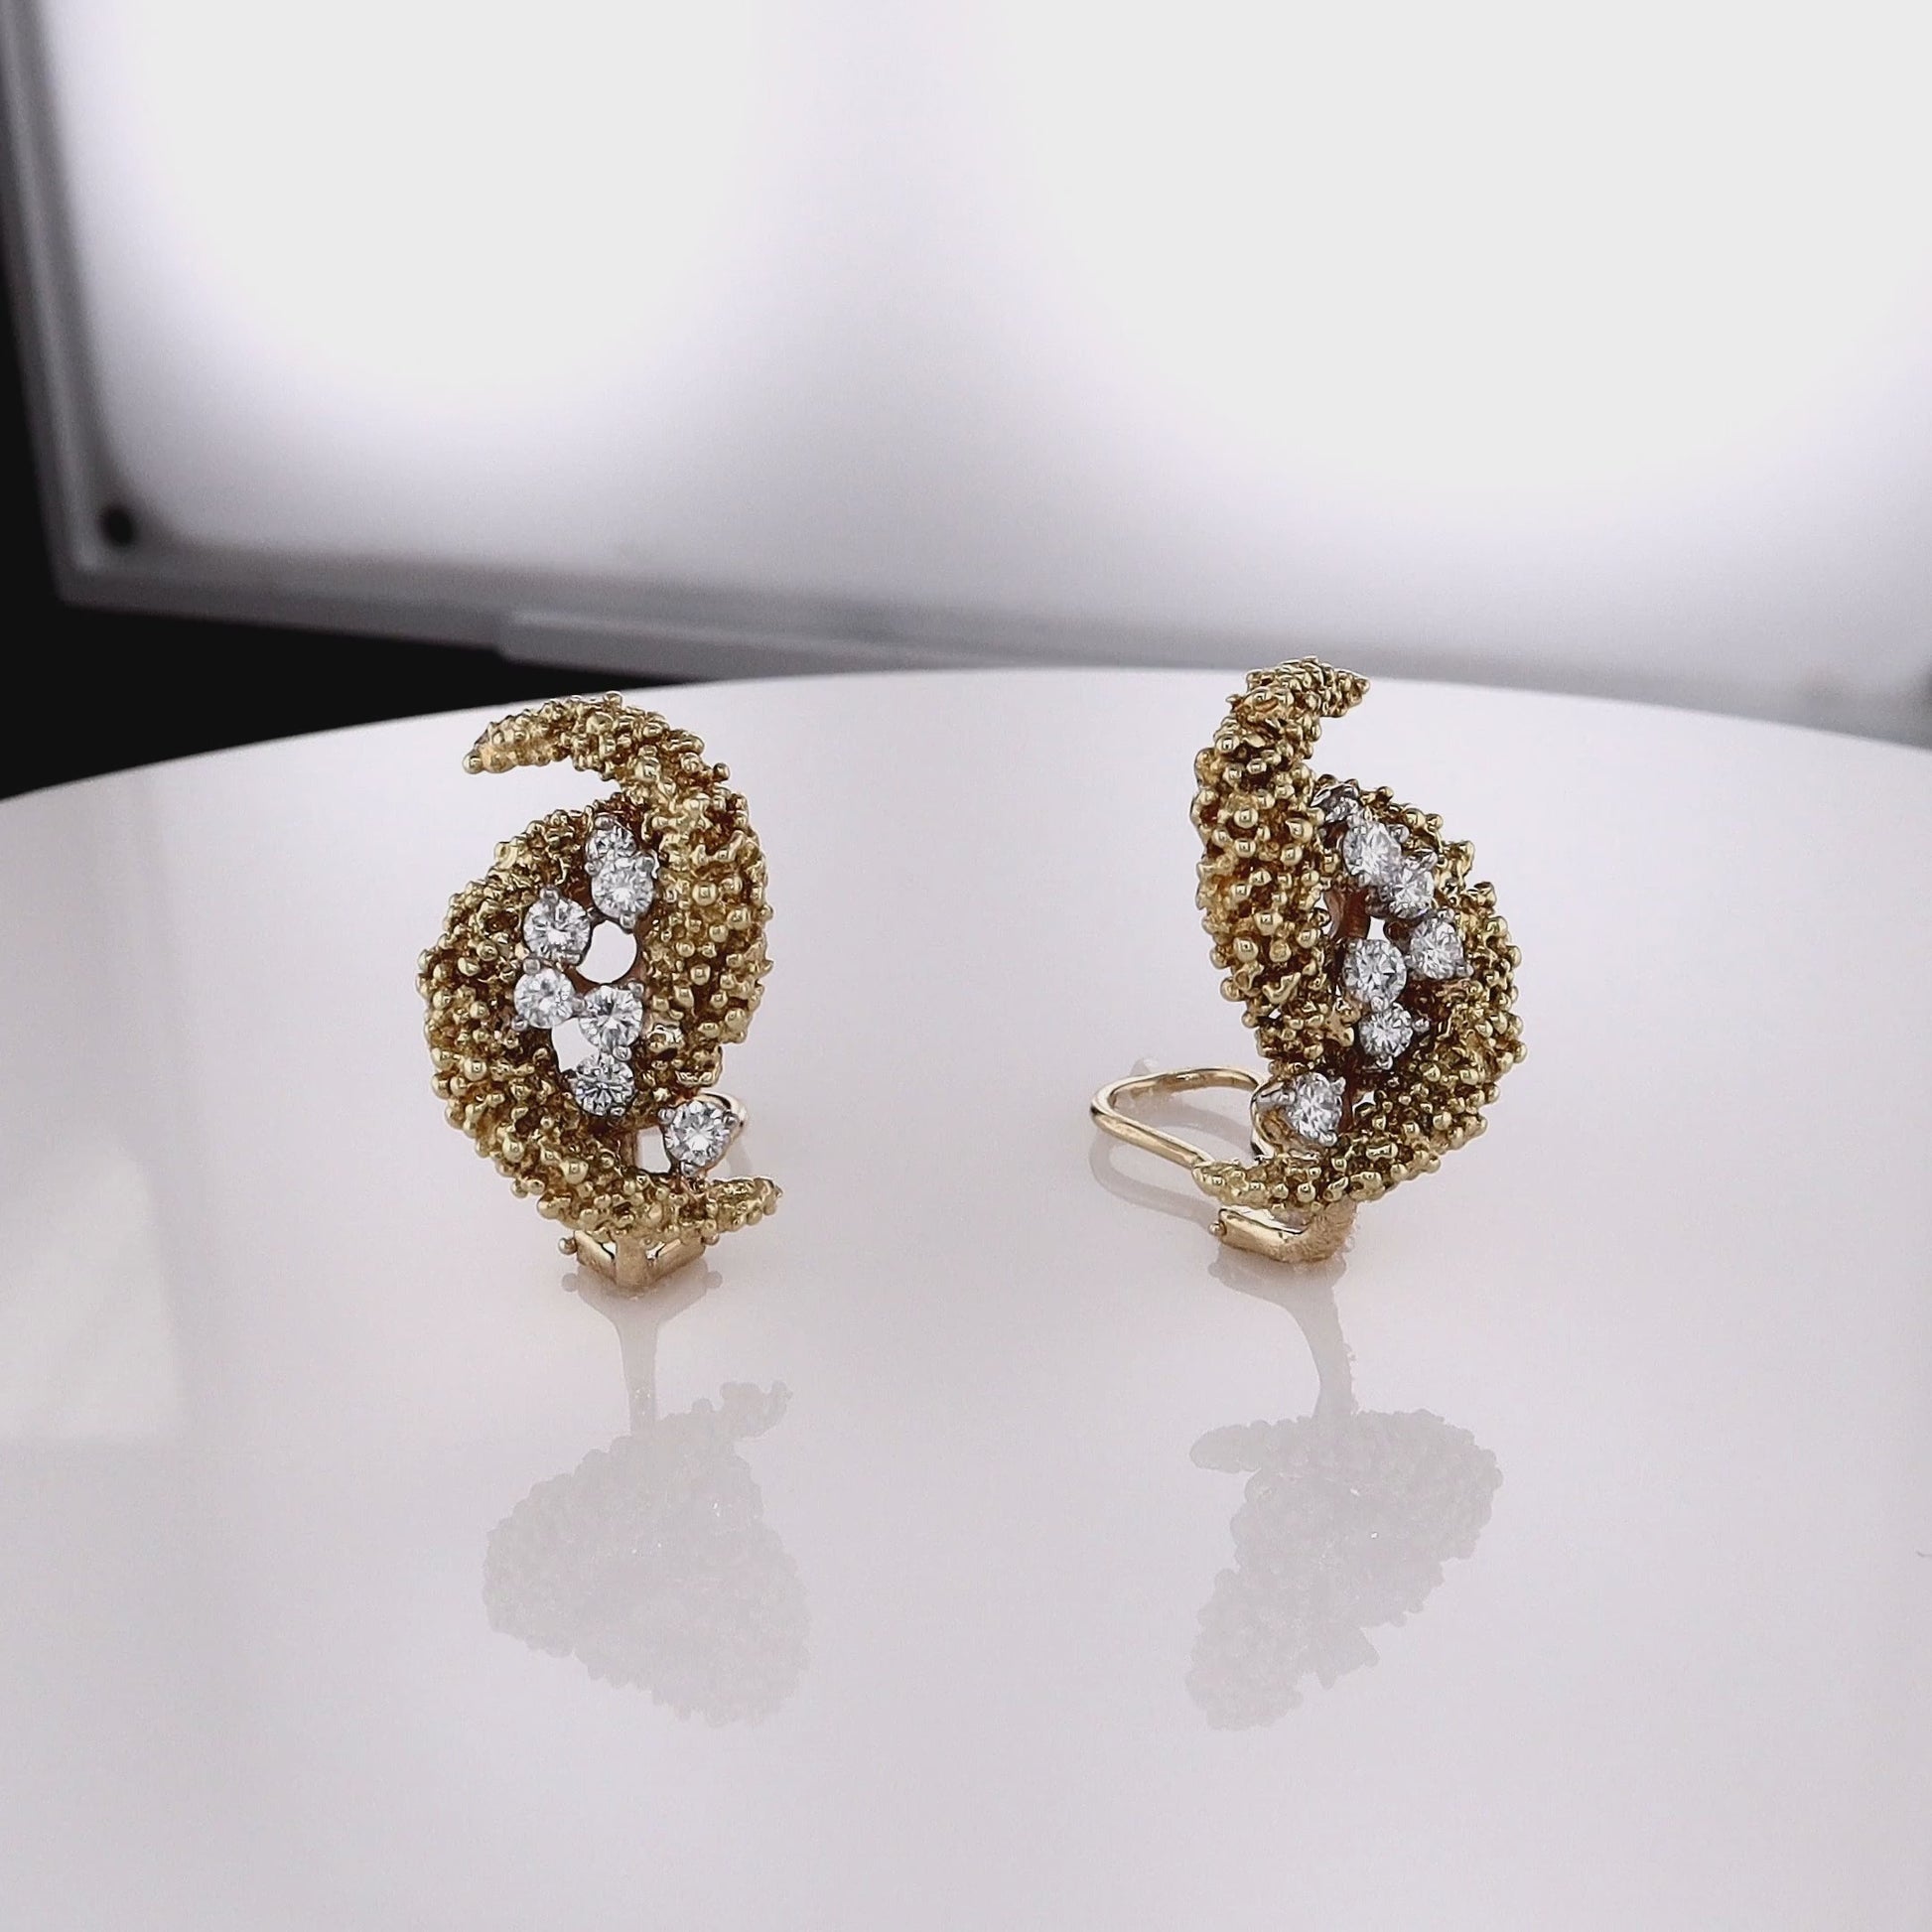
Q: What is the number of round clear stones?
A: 14